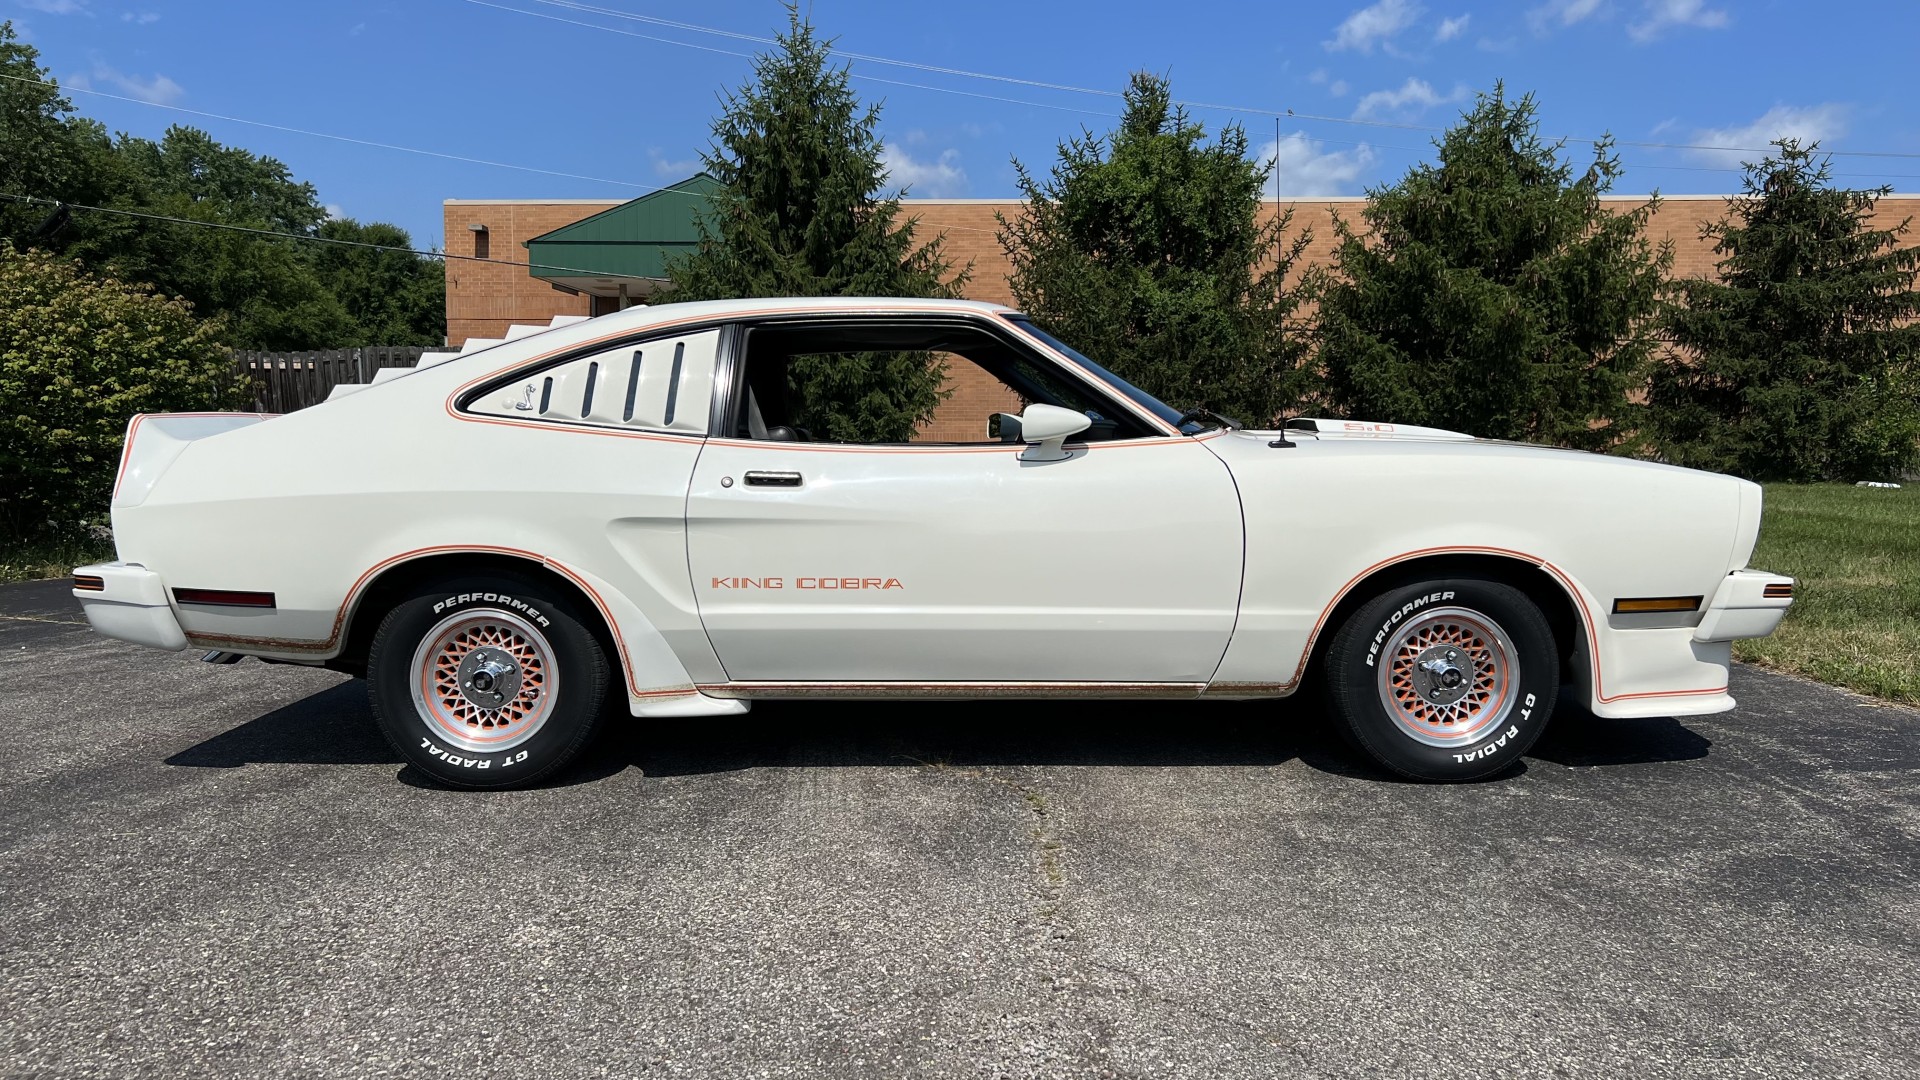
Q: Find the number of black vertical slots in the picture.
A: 4